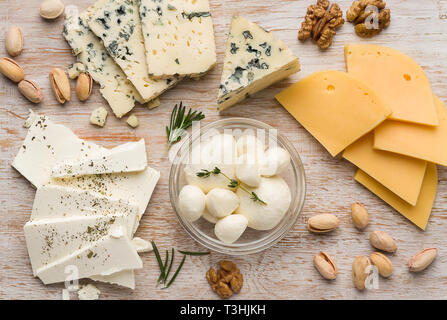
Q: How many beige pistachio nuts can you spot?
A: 13